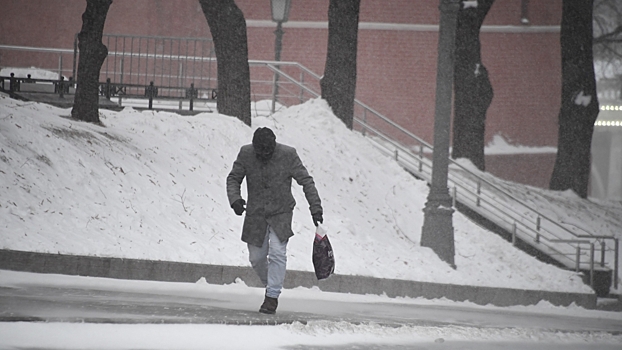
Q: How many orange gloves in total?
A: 0